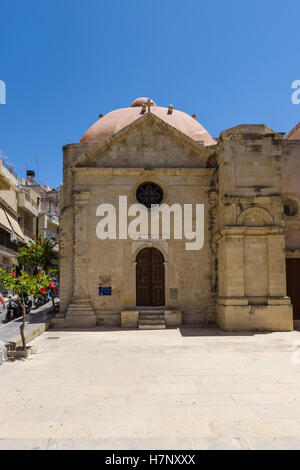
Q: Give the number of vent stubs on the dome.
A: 4